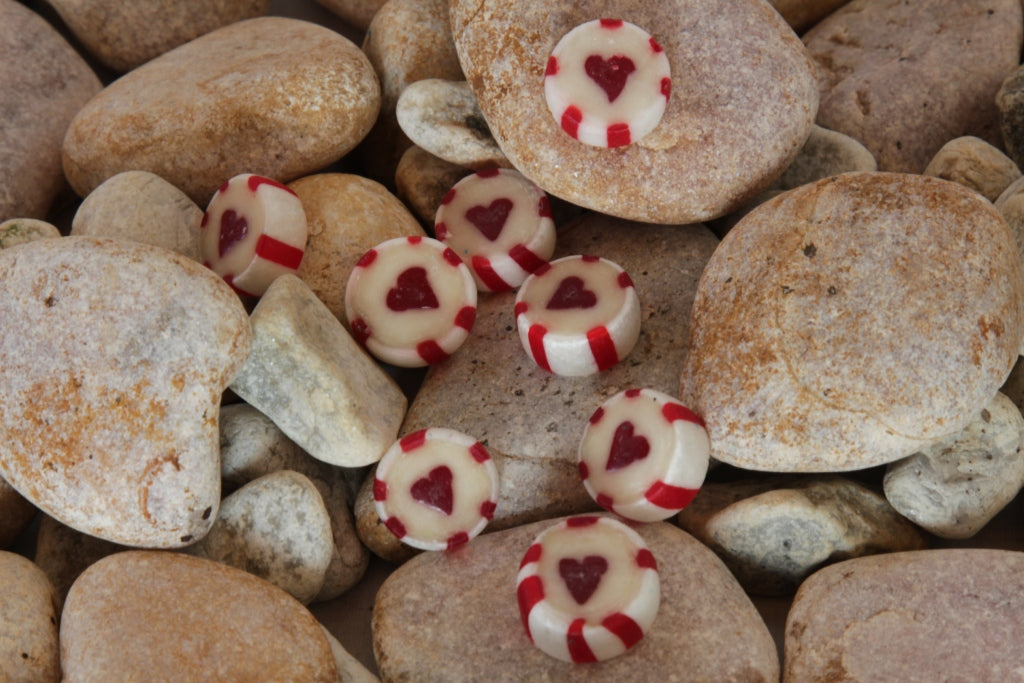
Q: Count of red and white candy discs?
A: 8